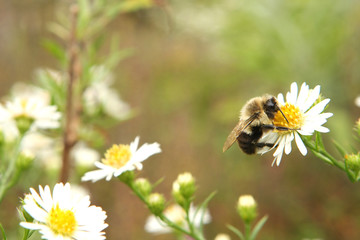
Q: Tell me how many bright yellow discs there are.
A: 3